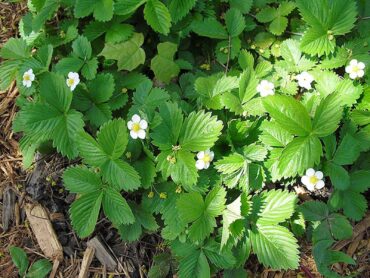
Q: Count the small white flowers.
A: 8